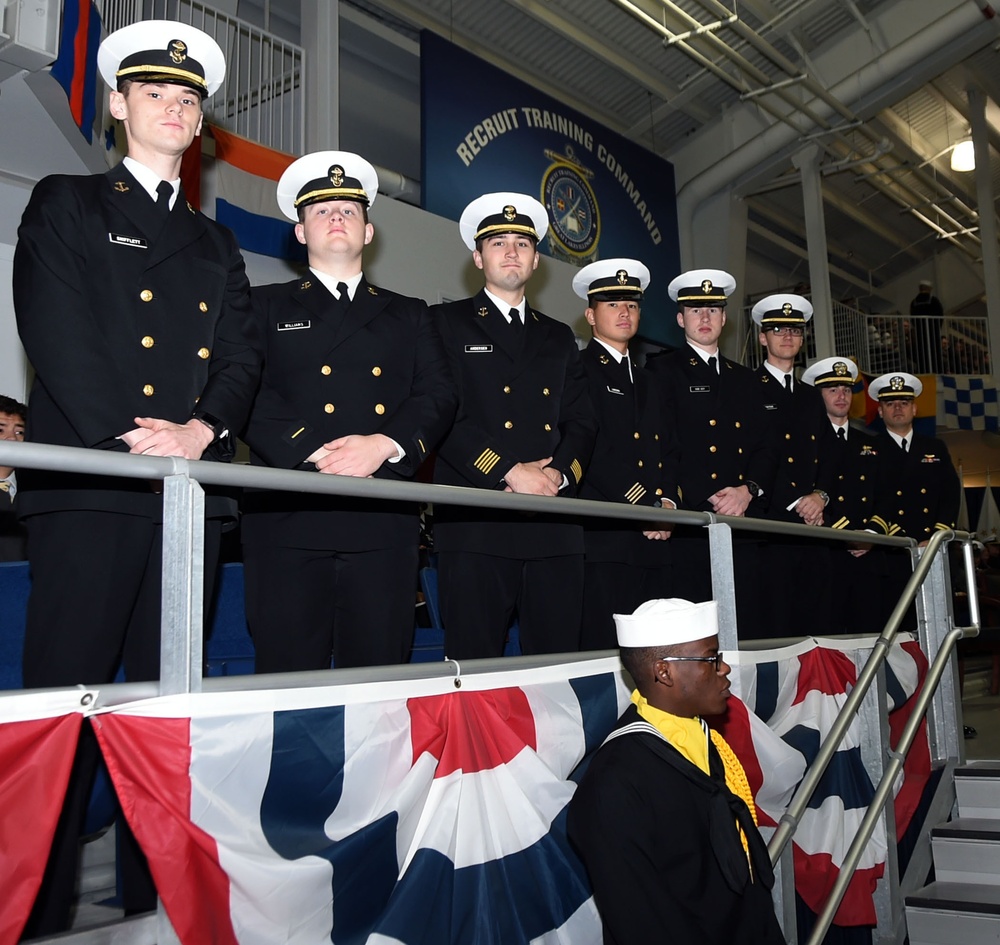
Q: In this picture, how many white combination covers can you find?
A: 8